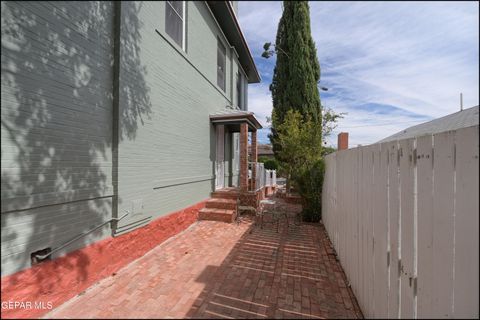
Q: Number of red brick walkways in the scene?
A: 1